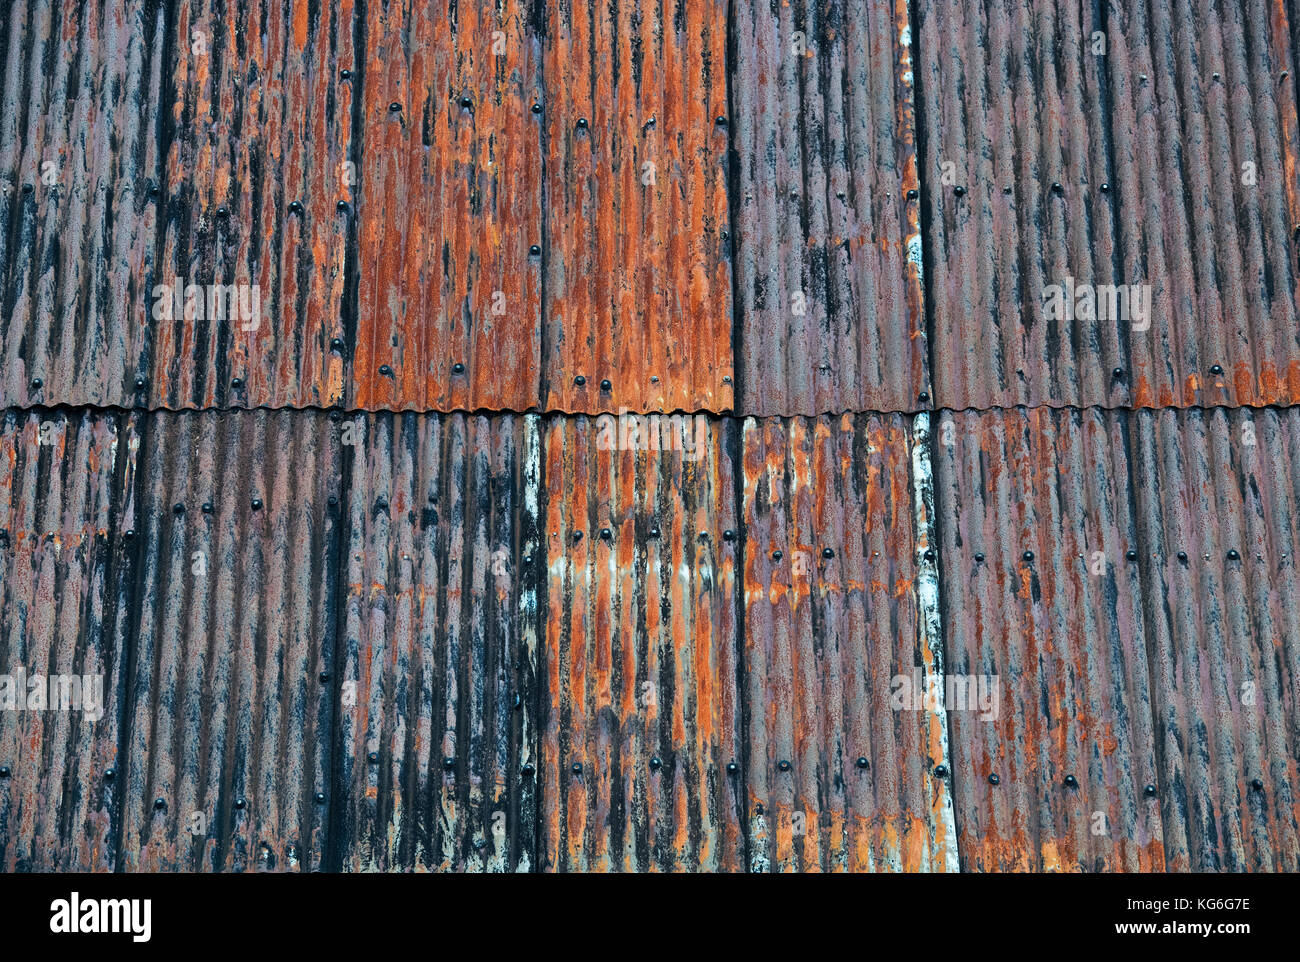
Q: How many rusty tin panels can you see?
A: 14